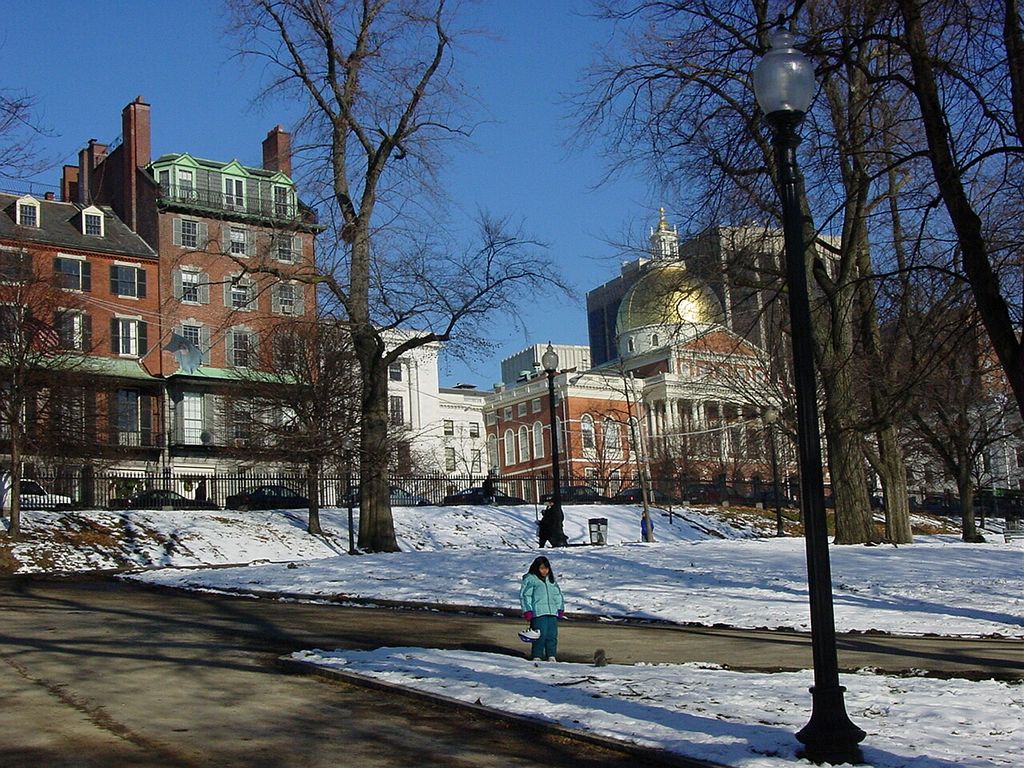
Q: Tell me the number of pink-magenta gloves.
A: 2